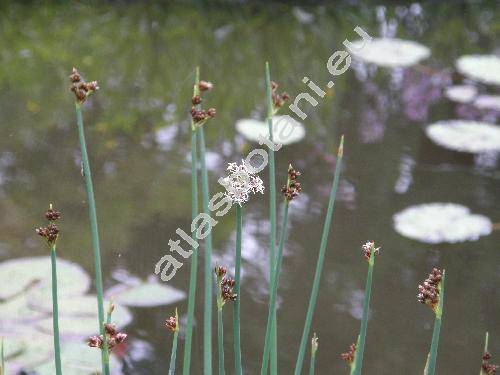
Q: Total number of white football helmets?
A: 0